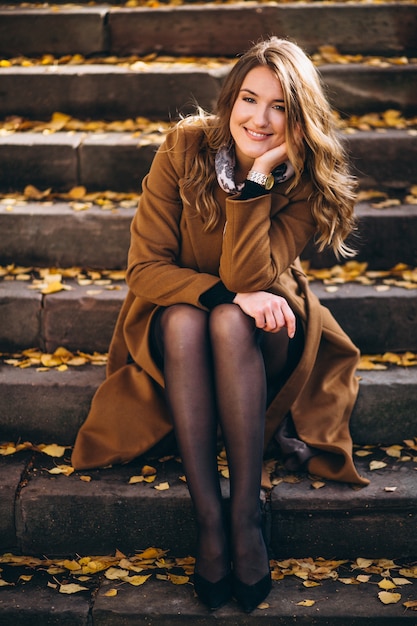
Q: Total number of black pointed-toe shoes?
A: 2